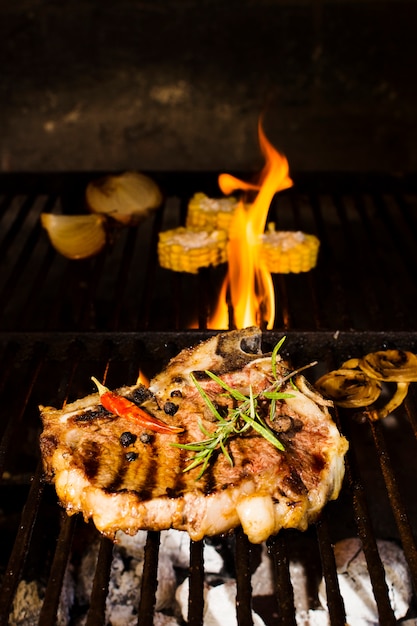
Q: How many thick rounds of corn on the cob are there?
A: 3